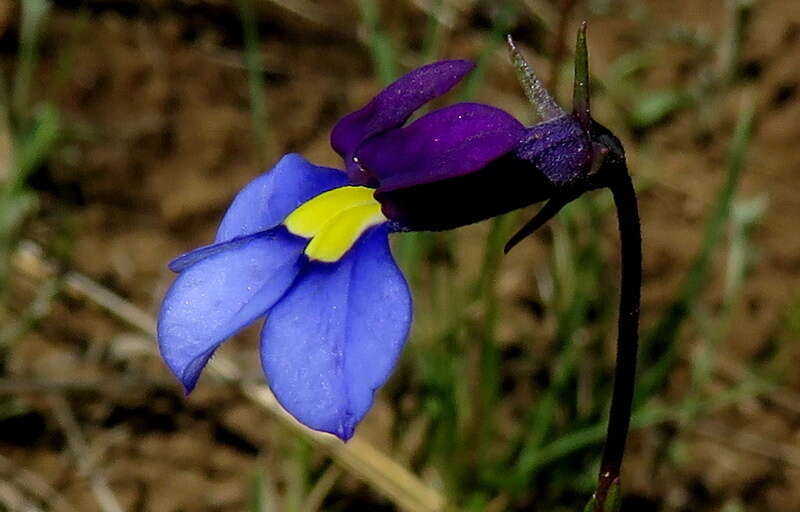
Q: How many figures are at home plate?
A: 0